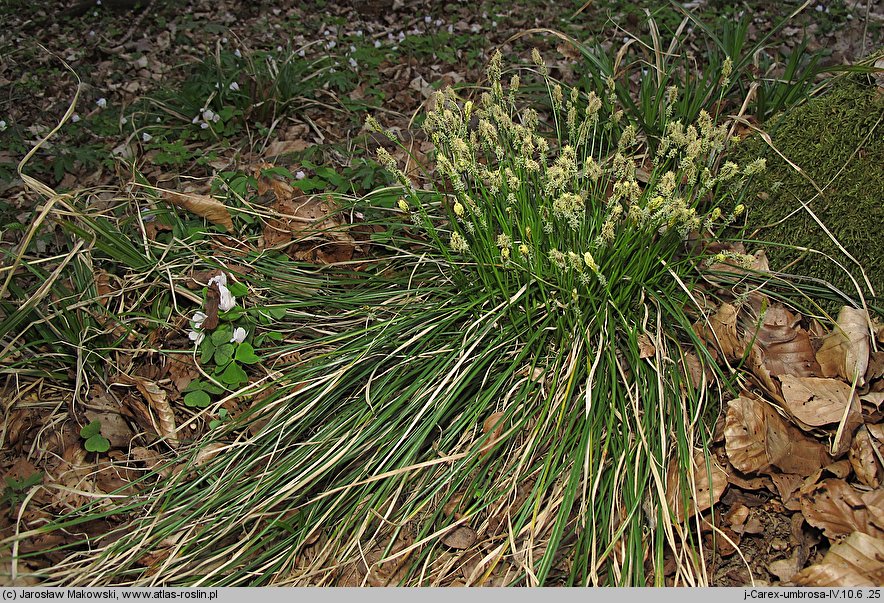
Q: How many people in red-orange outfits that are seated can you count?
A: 0